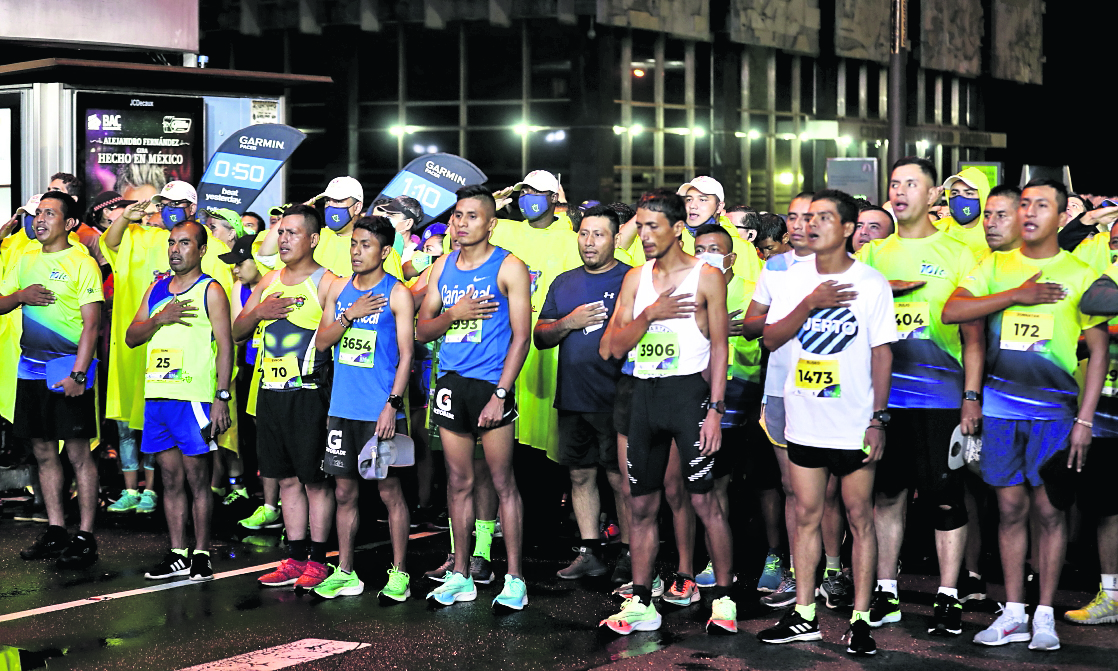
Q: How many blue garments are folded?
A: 1